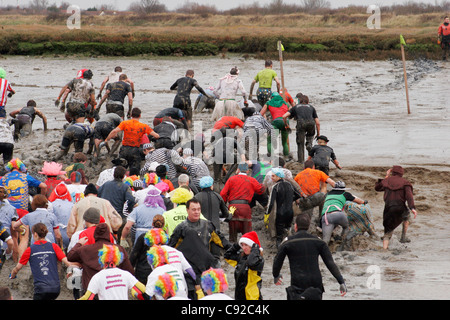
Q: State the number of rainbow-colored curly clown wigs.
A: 8